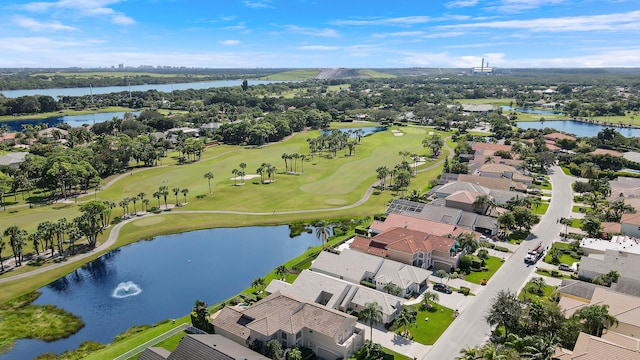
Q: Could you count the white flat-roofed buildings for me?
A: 1